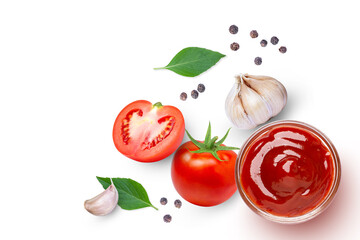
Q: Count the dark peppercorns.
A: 13